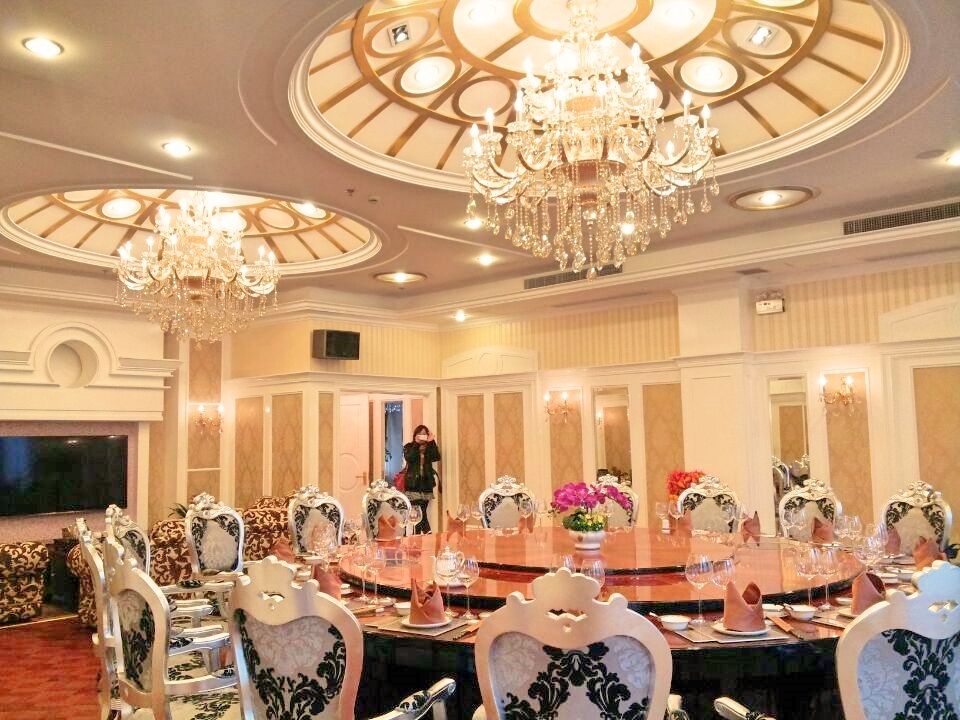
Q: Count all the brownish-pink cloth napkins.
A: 13